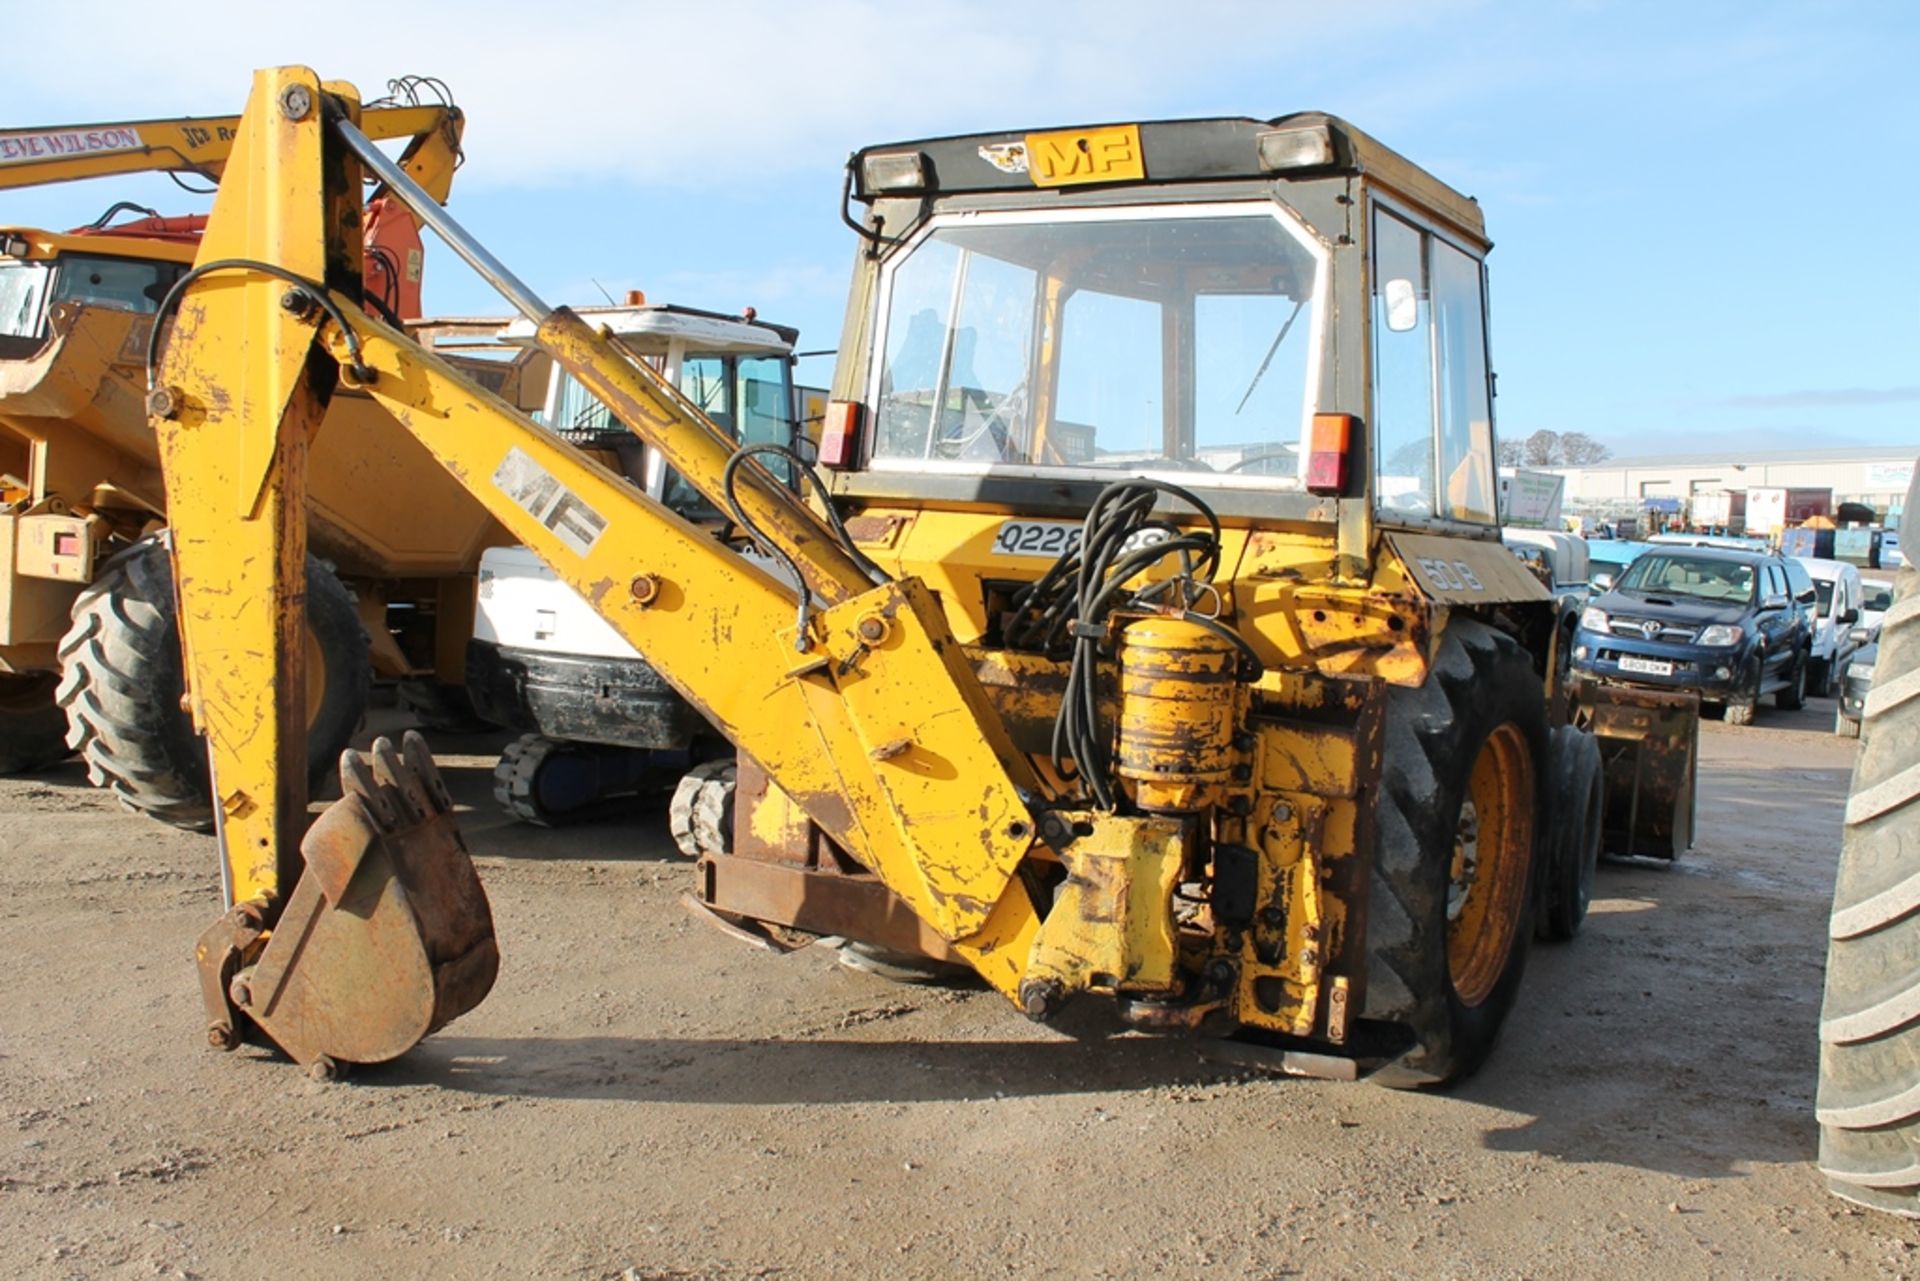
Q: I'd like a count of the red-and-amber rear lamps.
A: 2